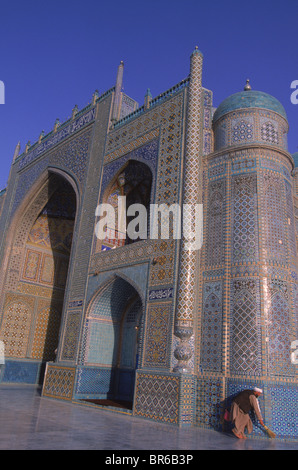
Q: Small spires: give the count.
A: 6